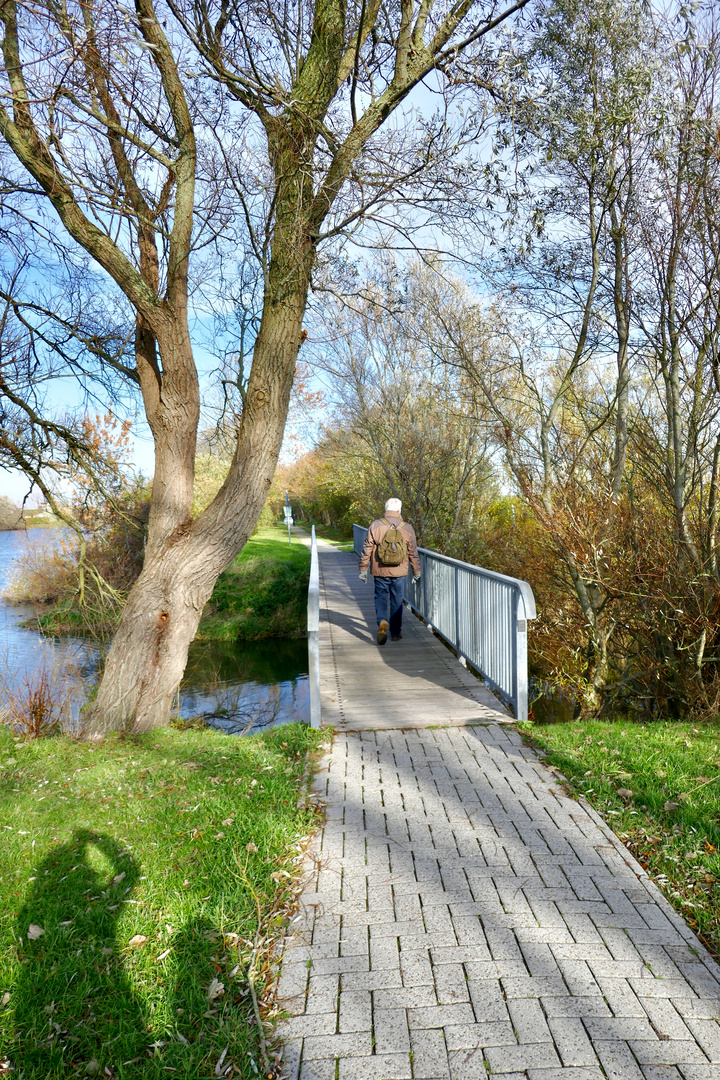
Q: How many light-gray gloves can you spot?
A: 2